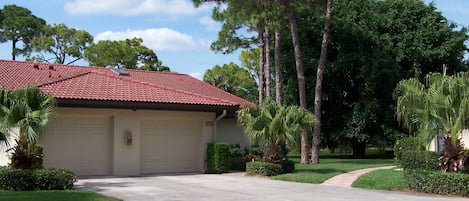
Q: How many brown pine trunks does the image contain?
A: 5